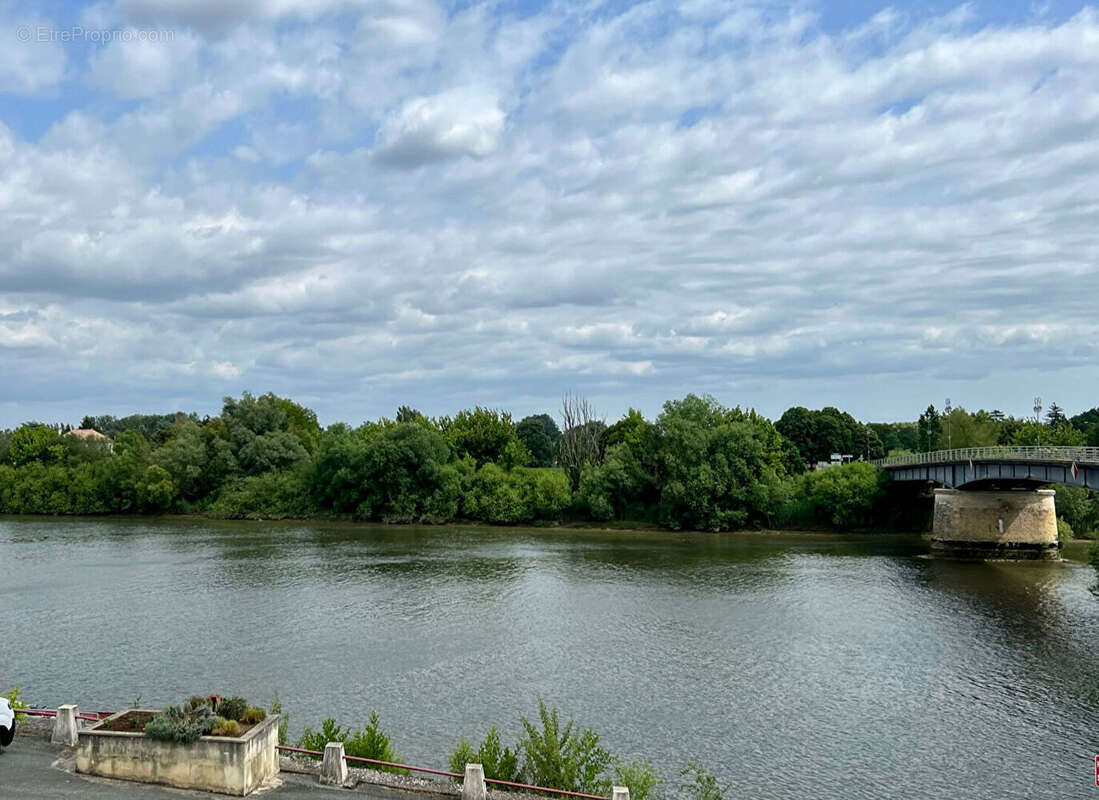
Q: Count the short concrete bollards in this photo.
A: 4